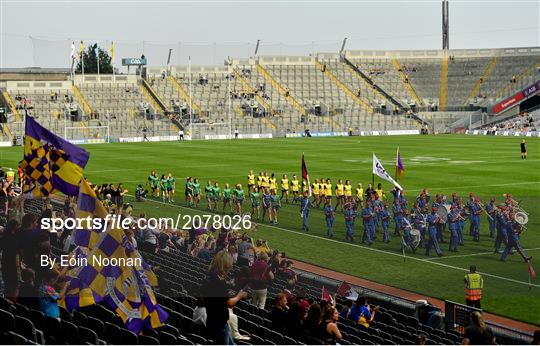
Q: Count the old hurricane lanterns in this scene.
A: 0